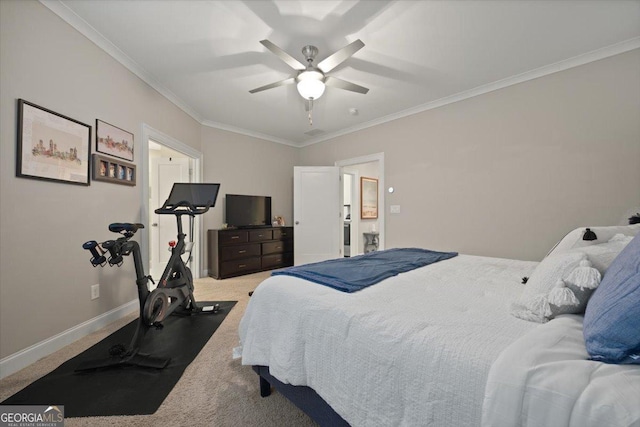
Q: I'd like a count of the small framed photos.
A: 4